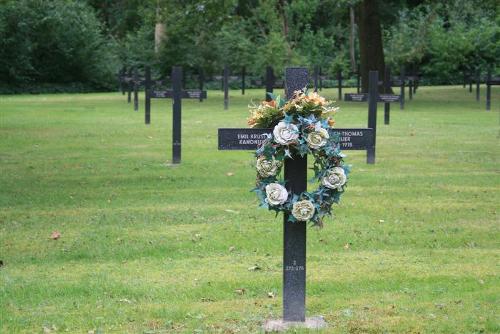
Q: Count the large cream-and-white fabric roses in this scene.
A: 6